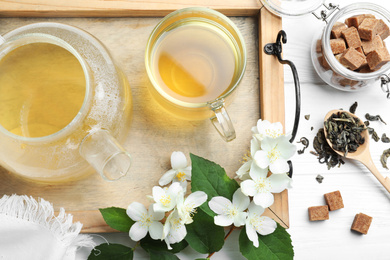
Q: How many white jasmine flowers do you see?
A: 11